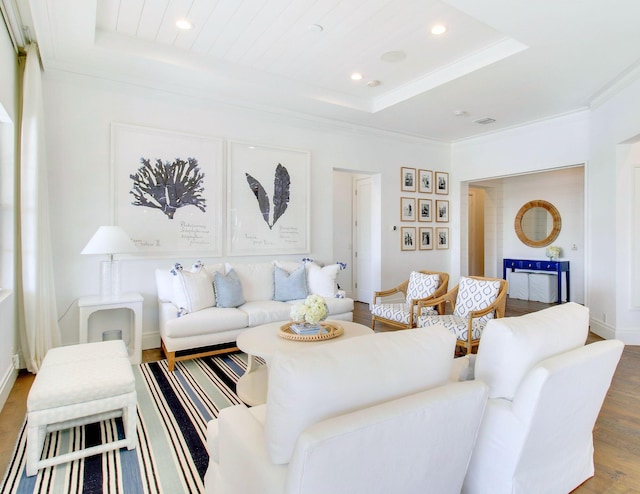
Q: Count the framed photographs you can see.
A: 9